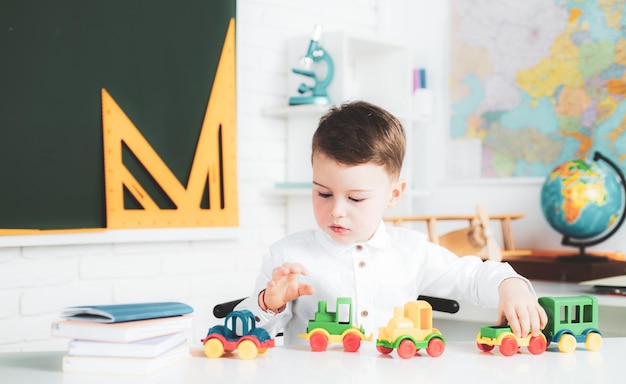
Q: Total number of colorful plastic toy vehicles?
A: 5